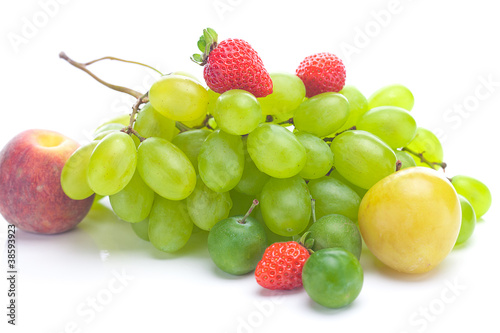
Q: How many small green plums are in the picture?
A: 3